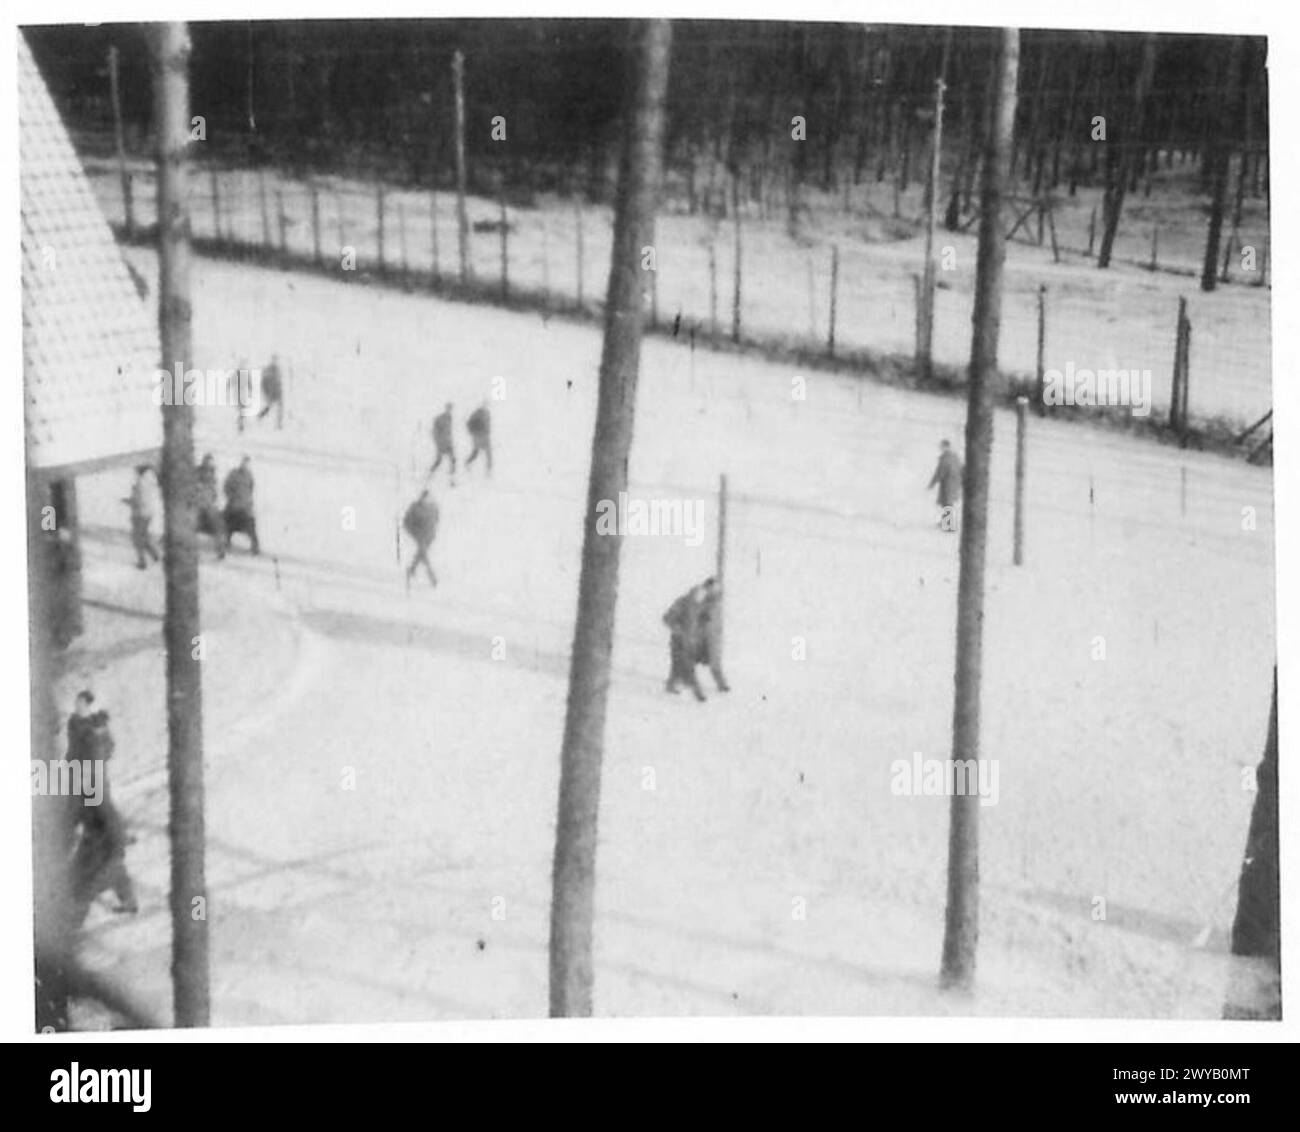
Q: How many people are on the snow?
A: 13